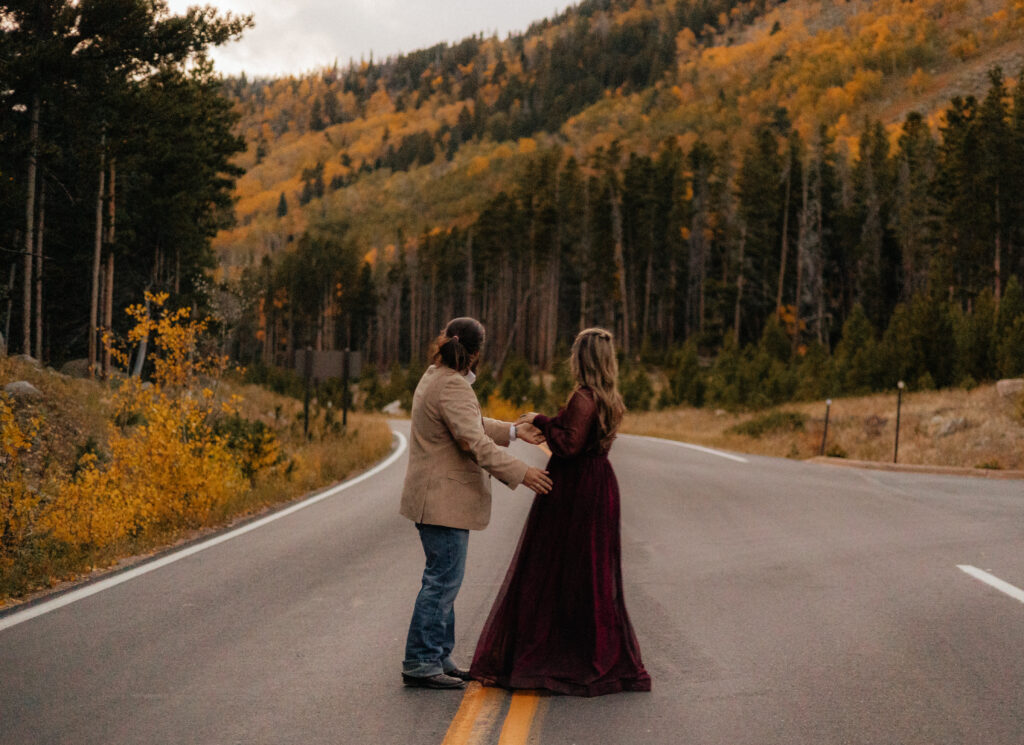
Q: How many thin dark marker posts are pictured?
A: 2